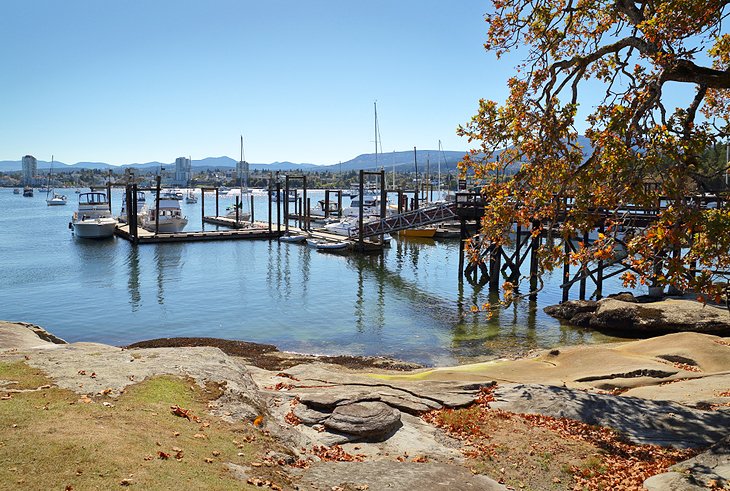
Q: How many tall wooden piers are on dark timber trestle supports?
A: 1